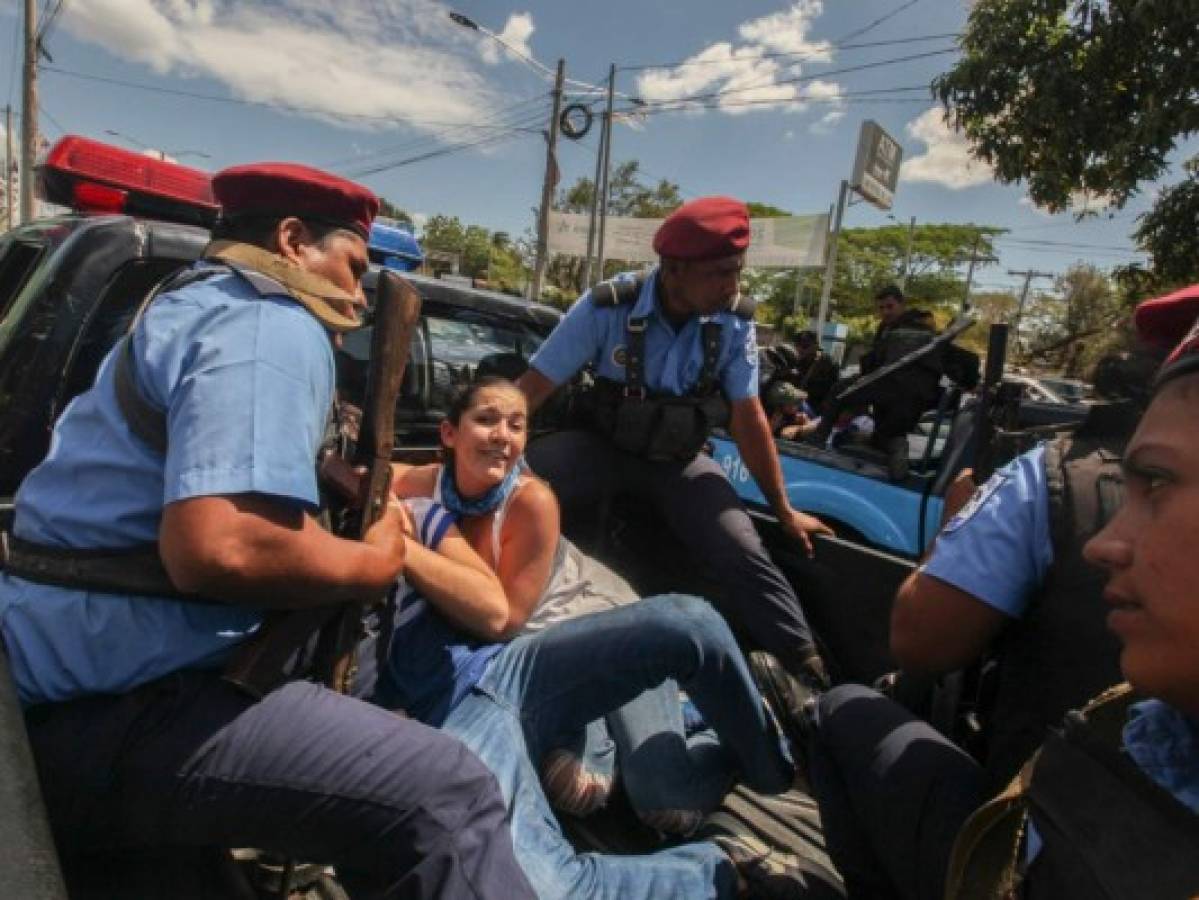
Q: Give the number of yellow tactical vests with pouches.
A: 0